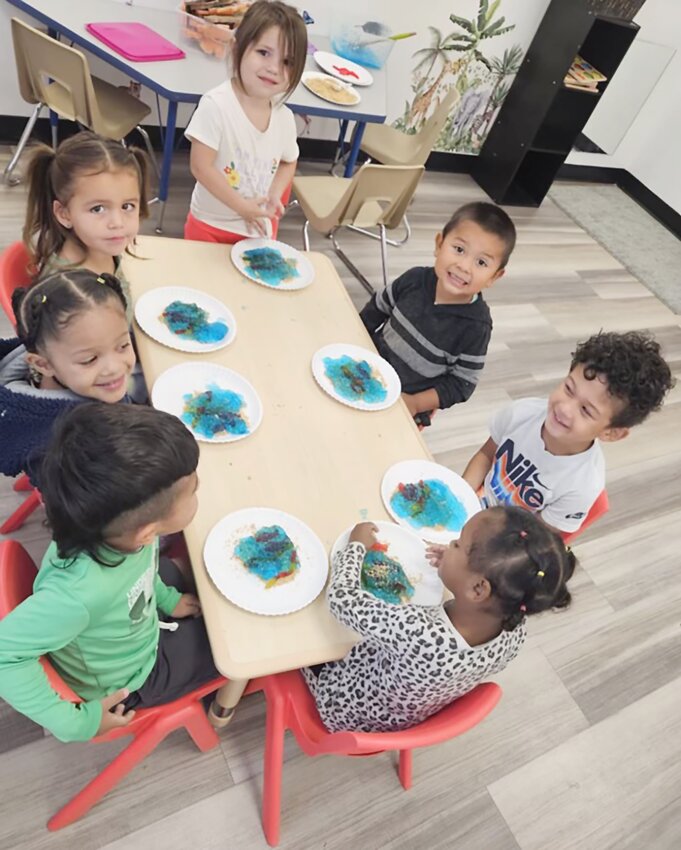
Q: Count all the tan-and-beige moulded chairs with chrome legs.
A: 3